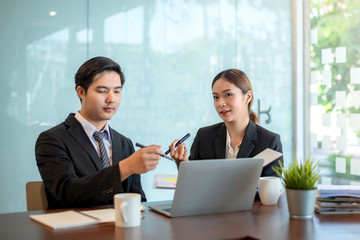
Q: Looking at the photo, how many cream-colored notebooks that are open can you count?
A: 1